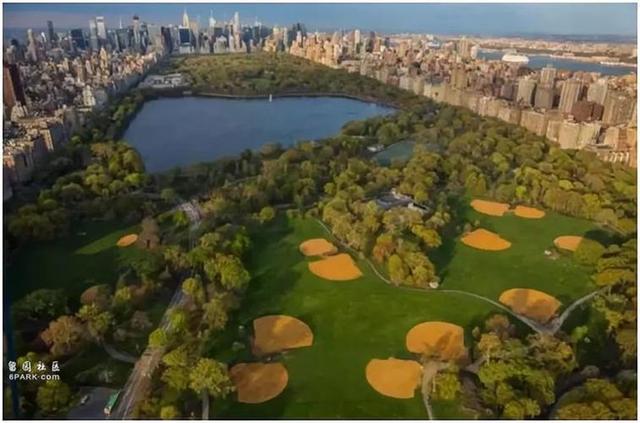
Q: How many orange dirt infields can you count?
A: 12